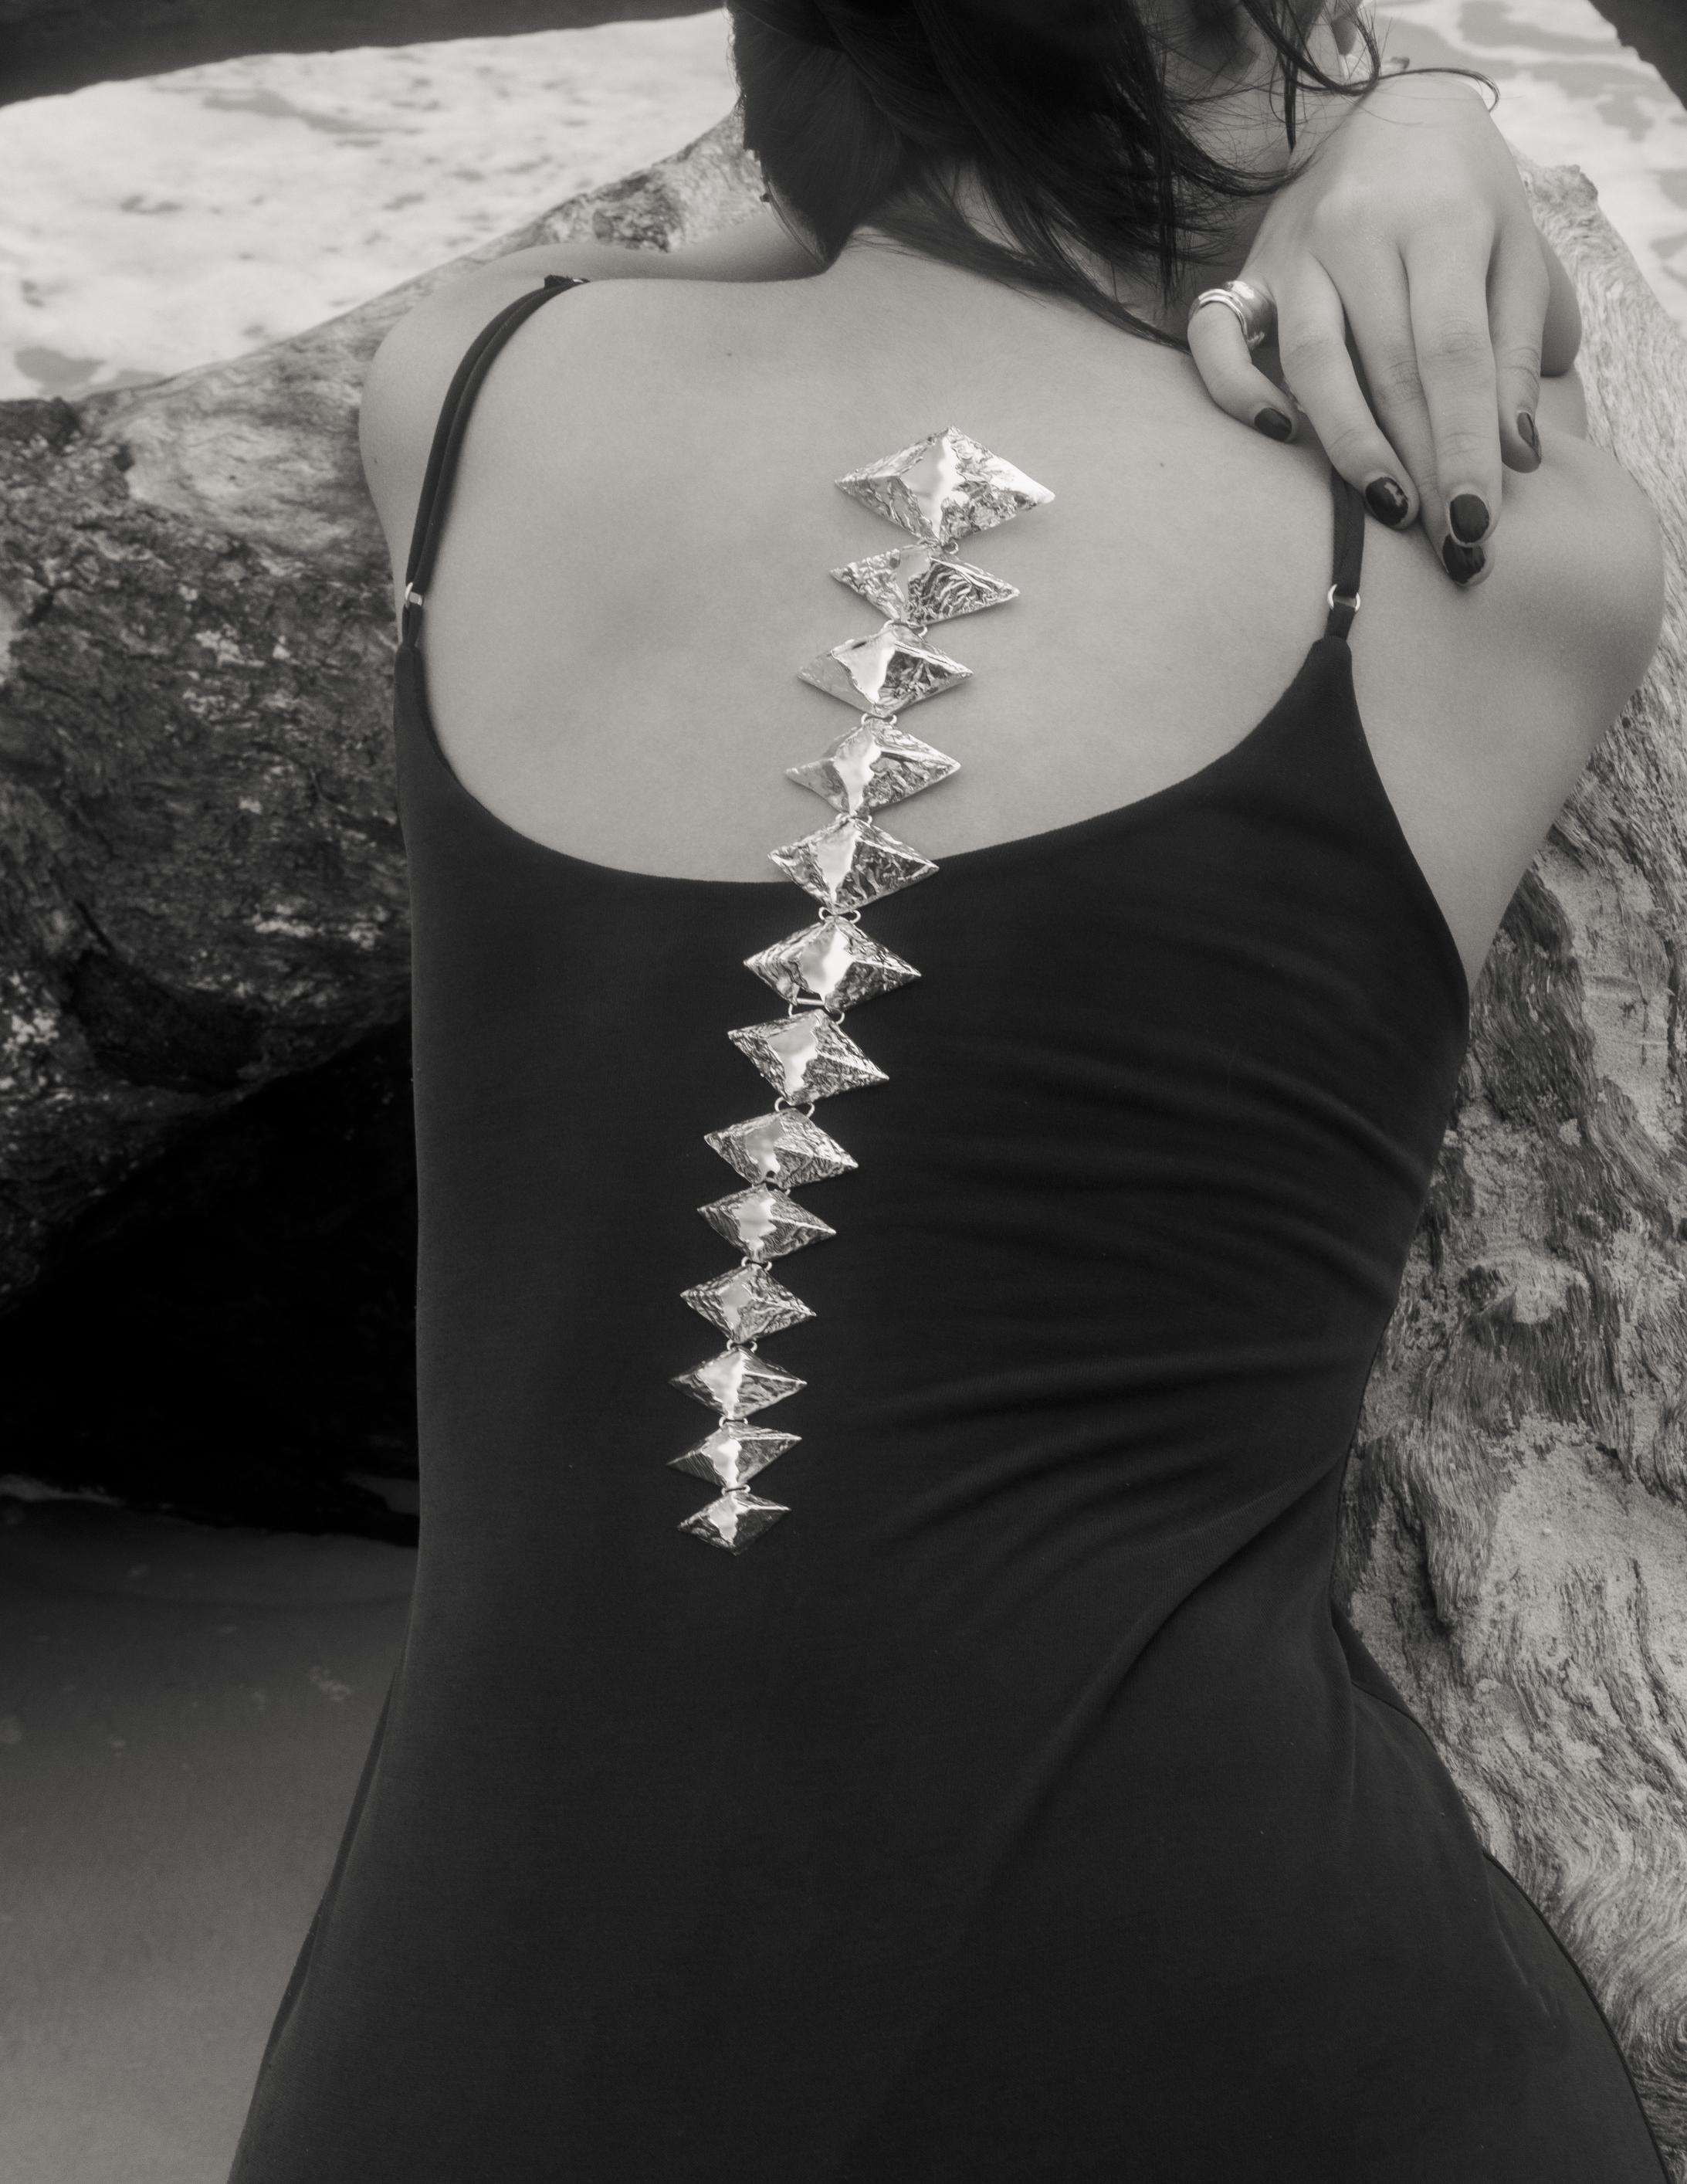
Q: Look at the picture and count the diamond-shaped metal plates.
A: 13